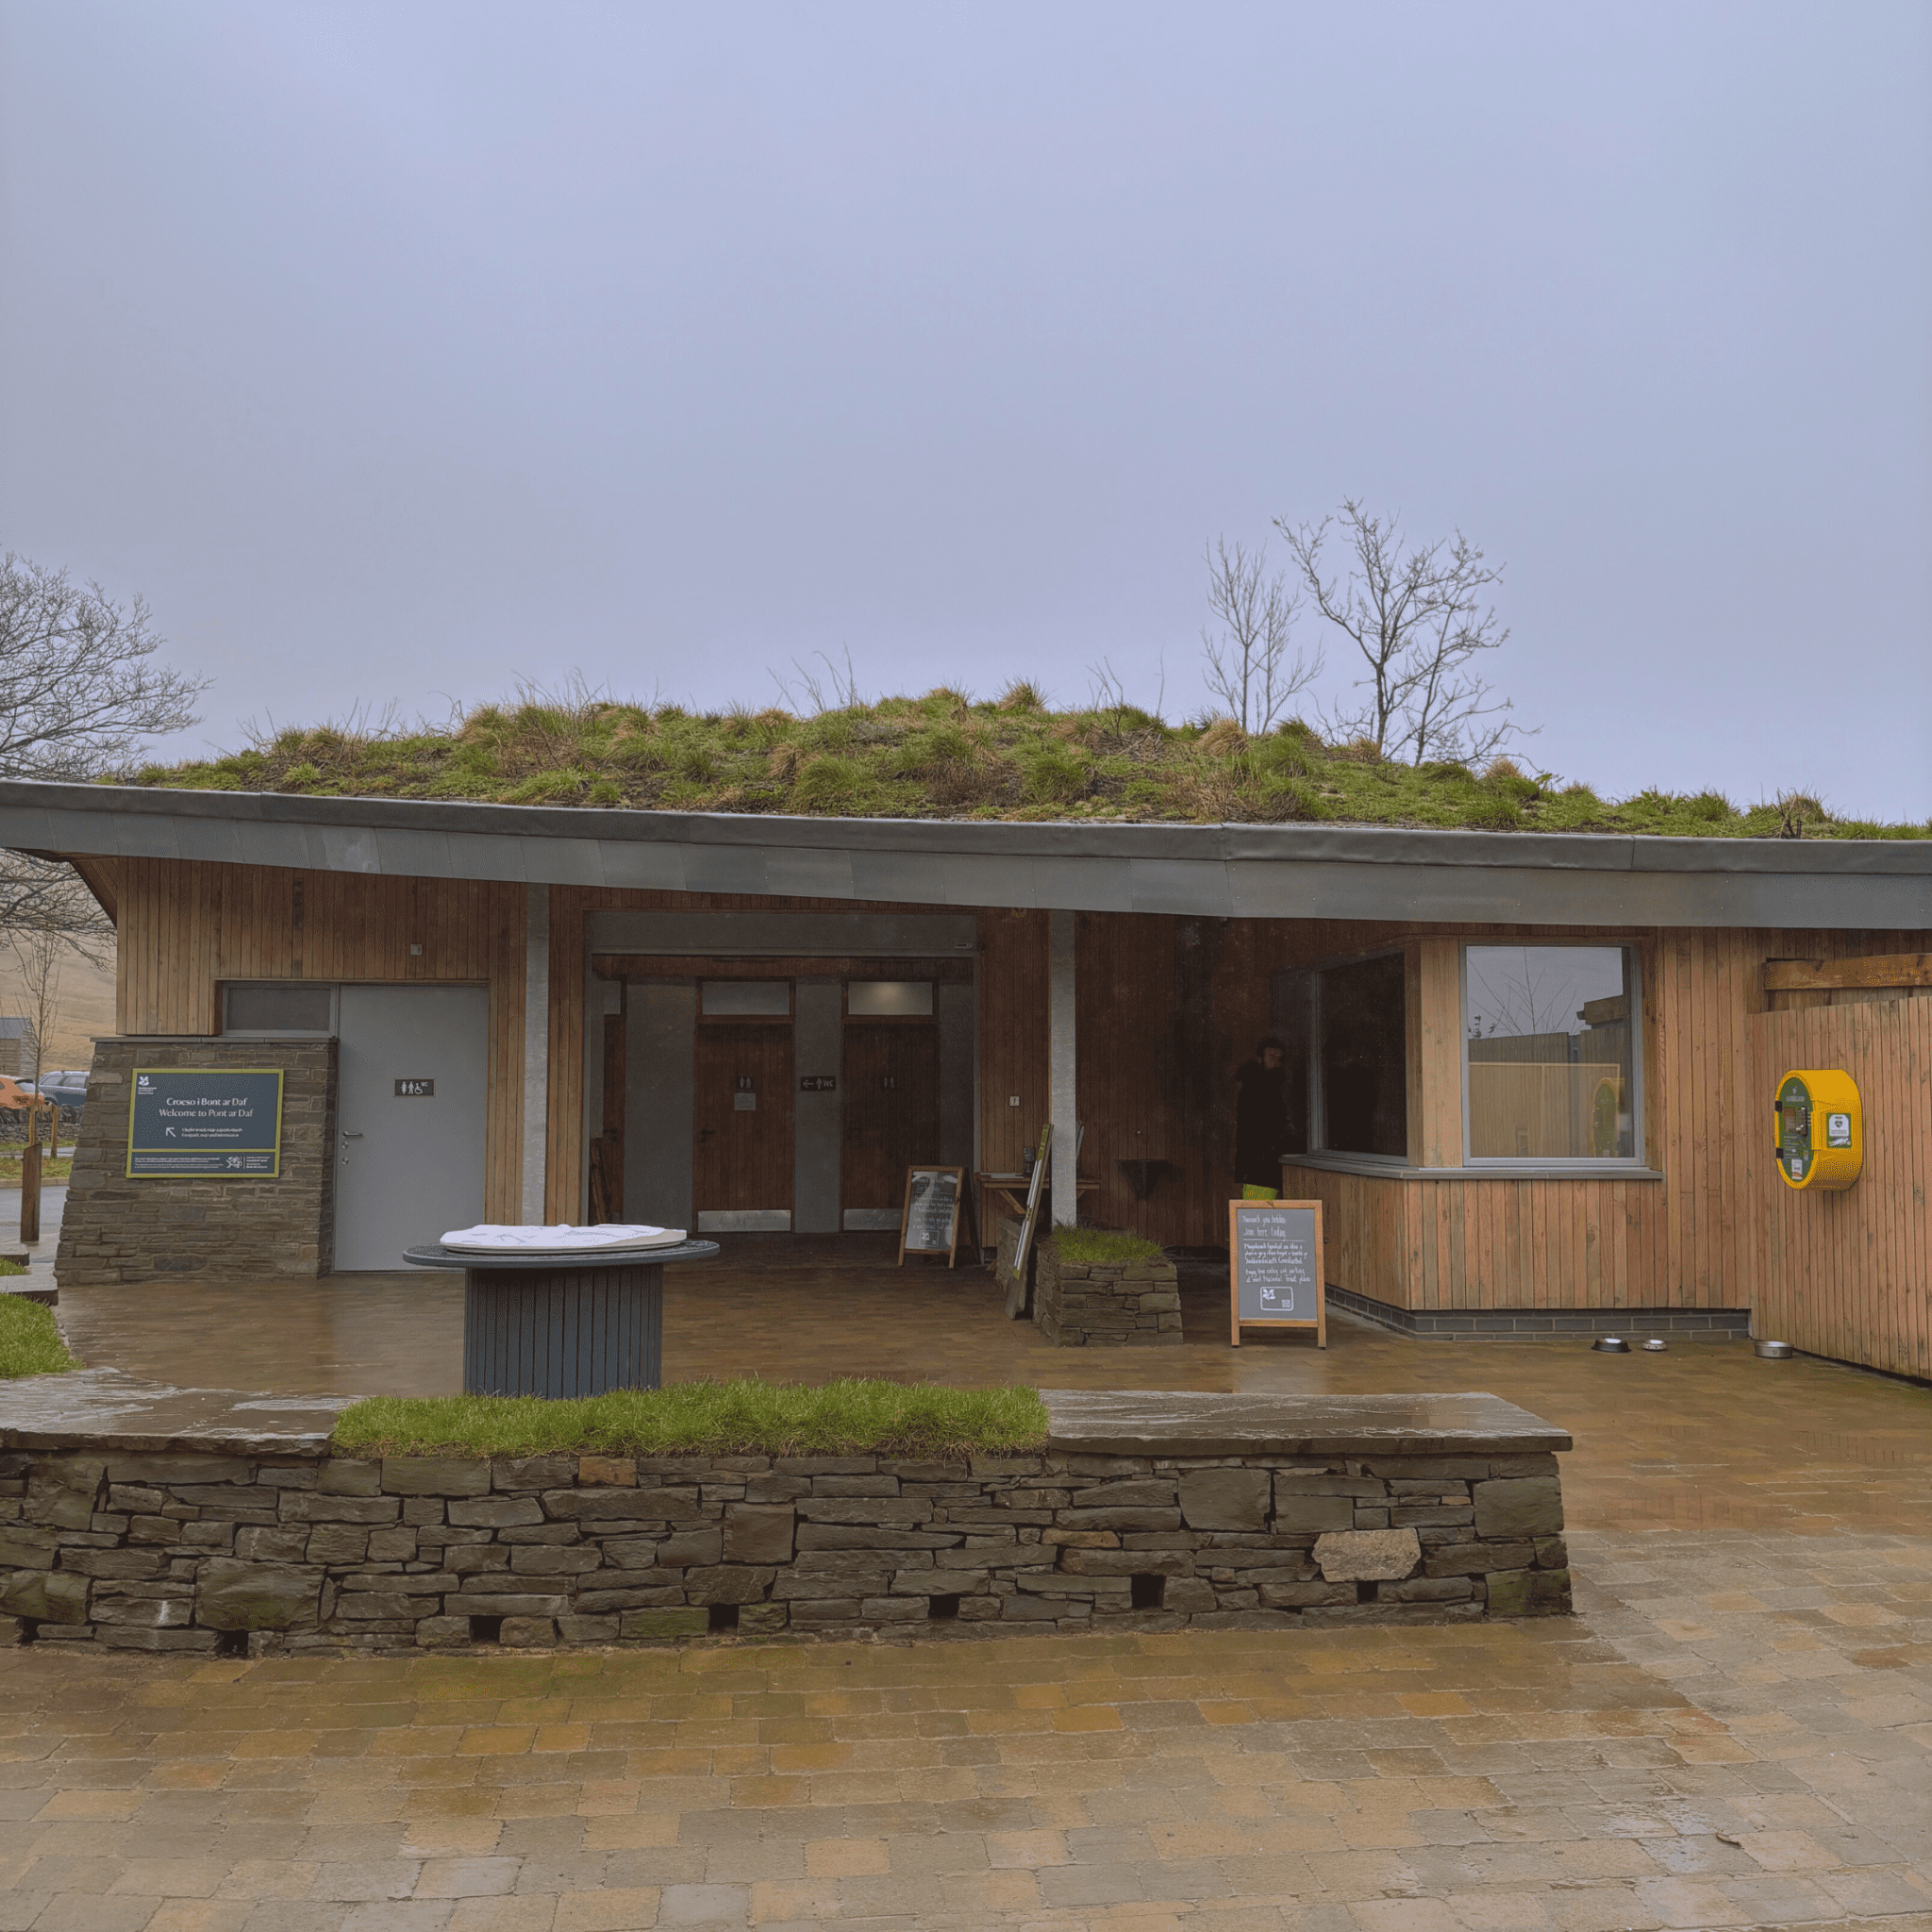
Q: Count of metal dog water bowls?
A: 3